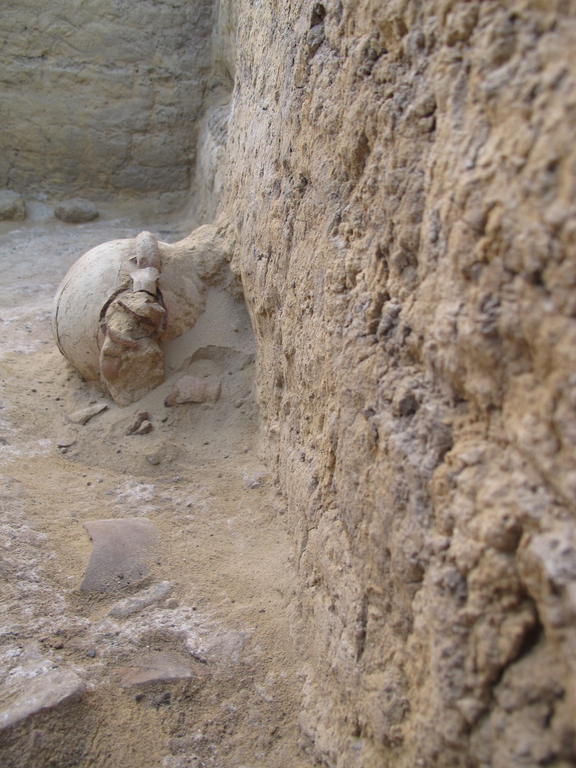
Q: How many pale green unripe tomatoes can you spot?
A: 0